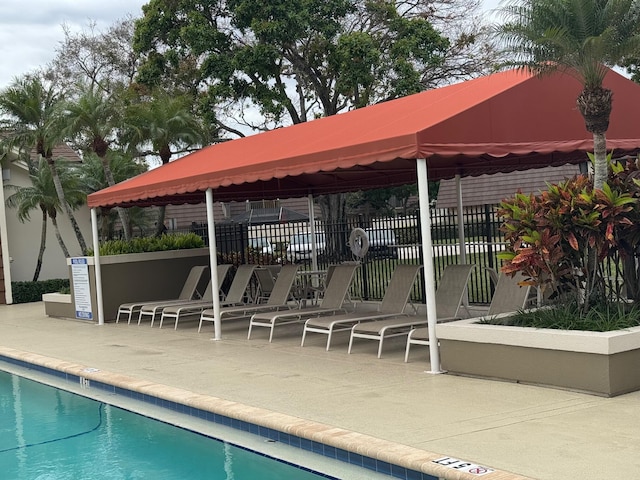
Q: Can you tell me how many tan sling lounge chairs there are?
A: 8